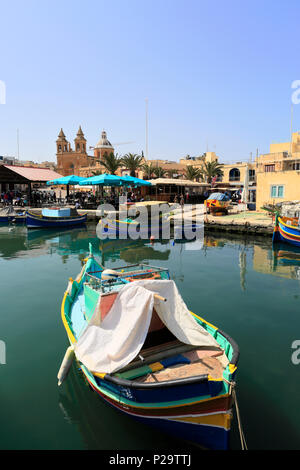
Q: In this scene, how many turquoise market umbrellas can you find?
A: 3